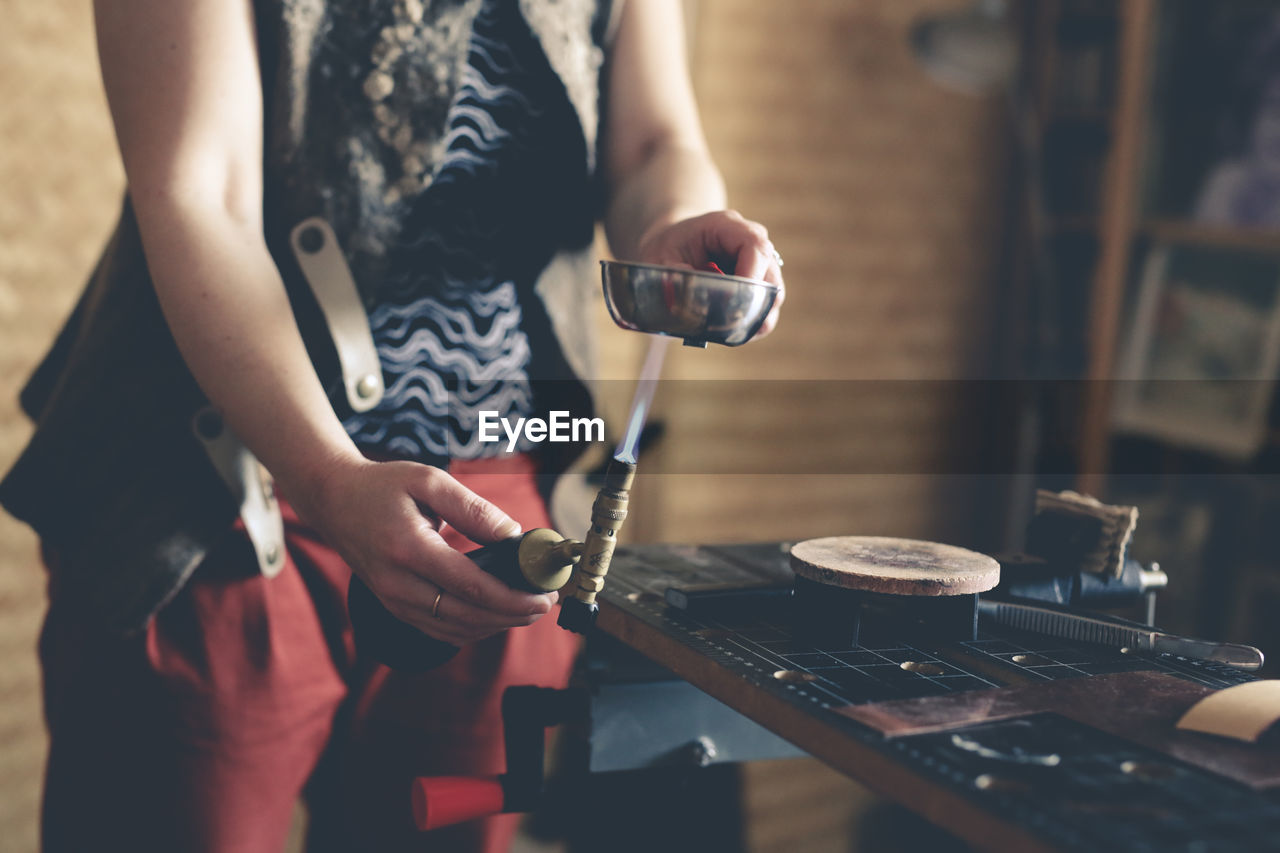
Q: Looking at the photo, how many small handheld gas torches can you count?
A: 1